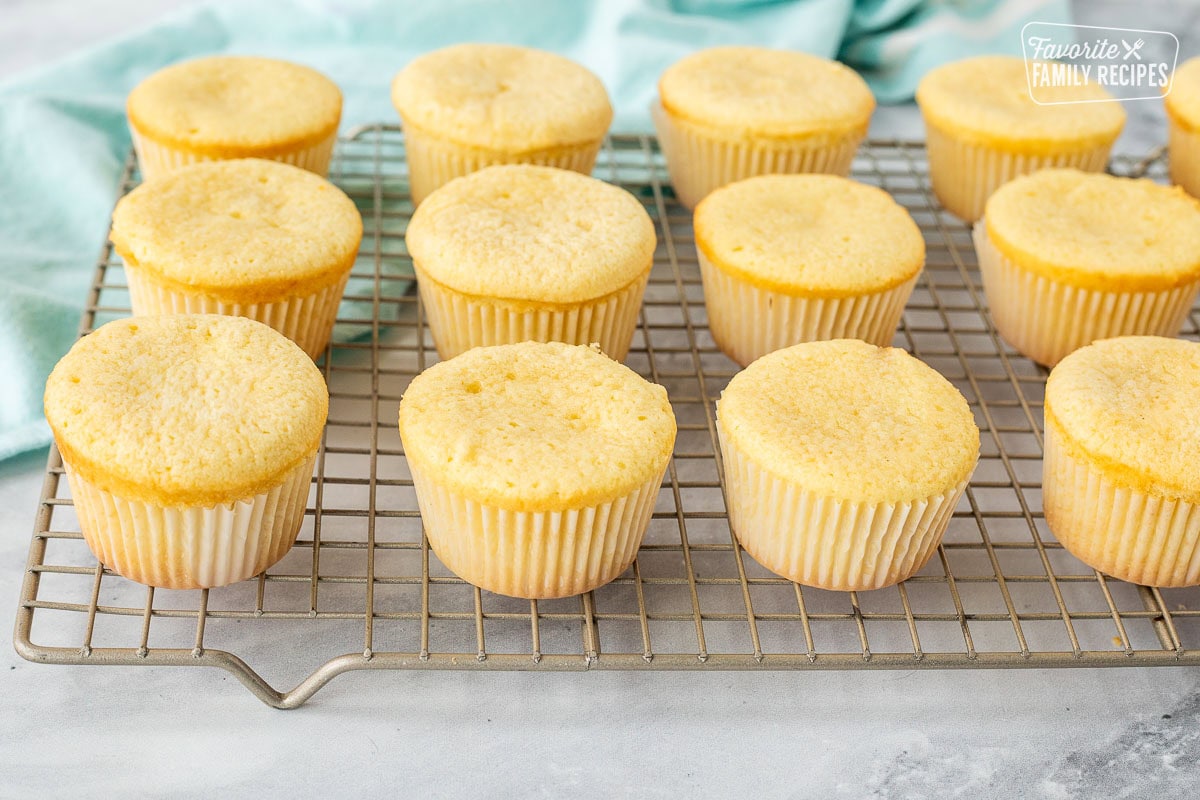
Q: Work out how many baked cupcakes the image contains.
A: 13